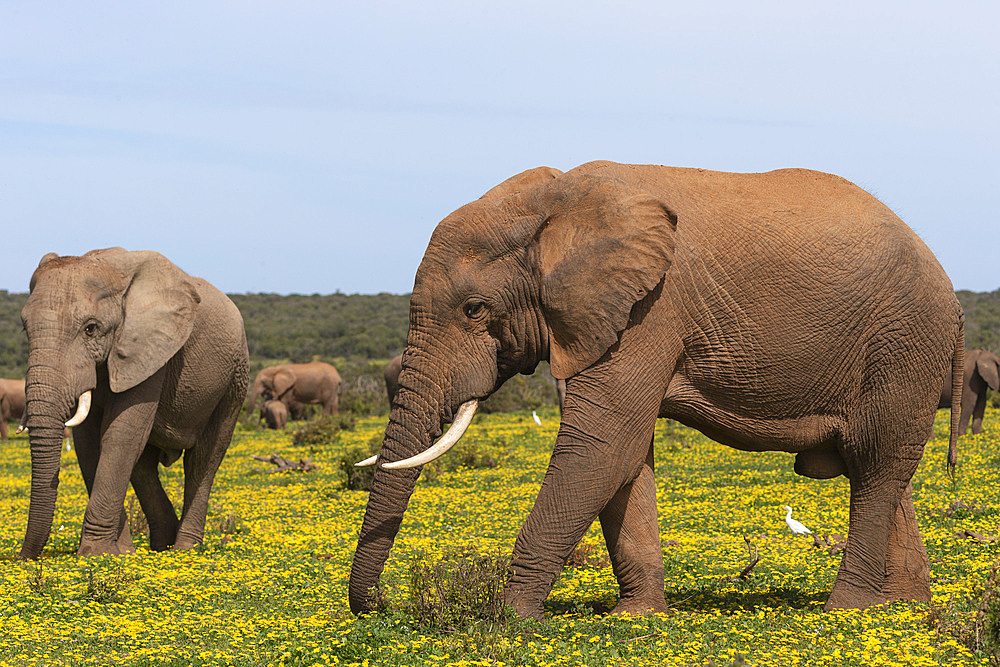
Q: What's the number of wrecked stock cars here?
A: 0